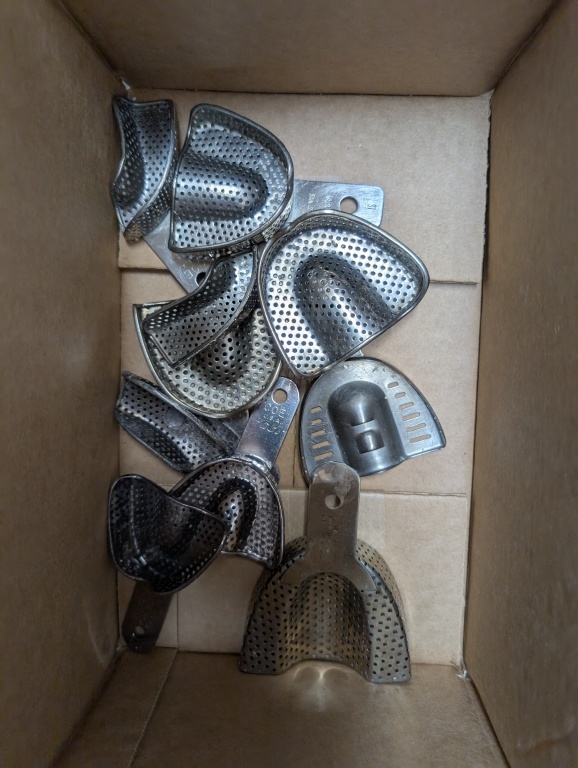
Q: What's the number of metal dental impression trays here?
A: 10